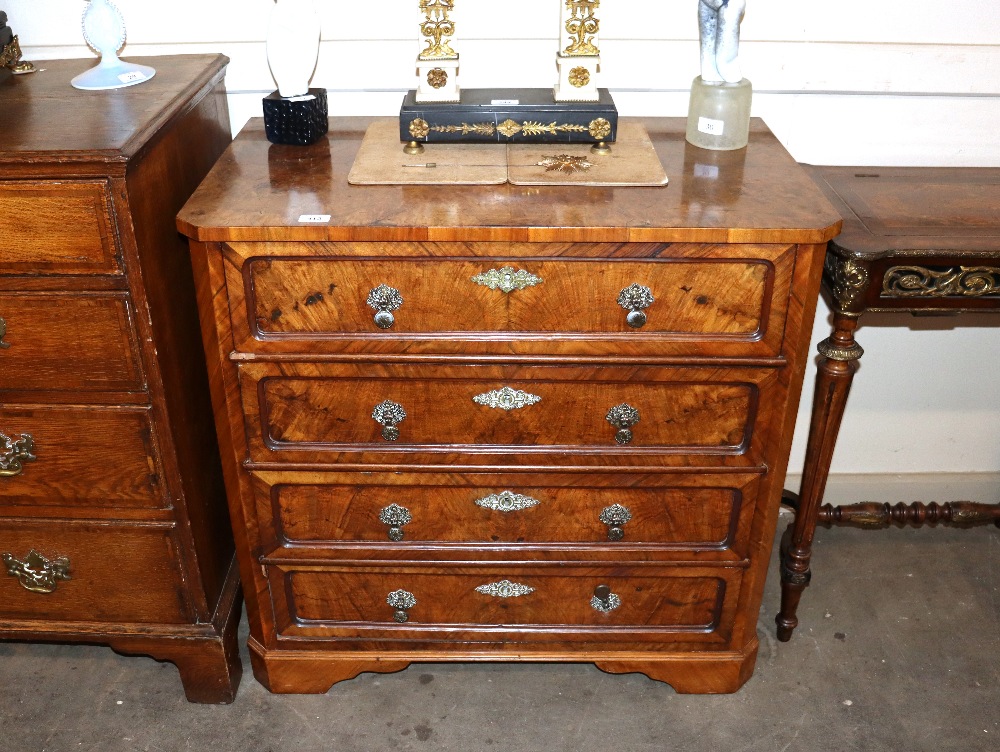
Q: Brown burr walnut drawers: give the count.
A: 4